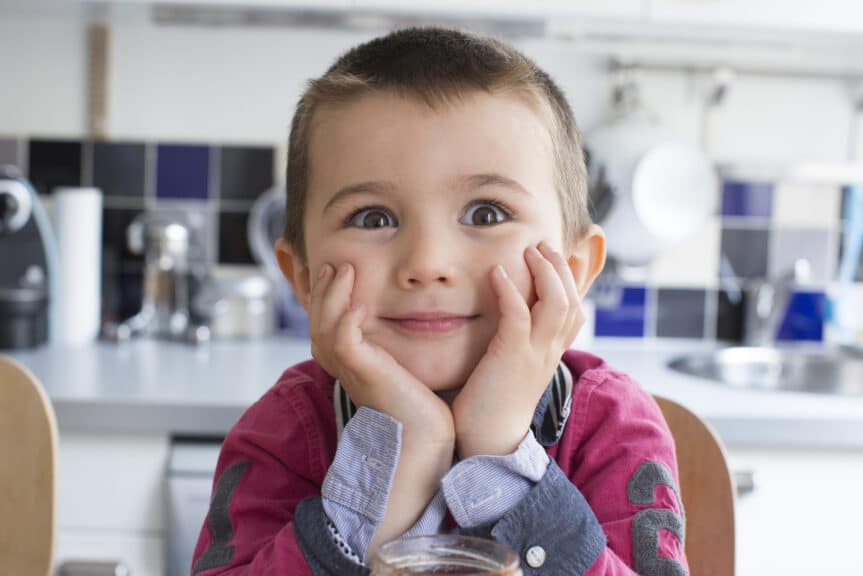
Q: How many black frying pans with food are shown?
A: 0